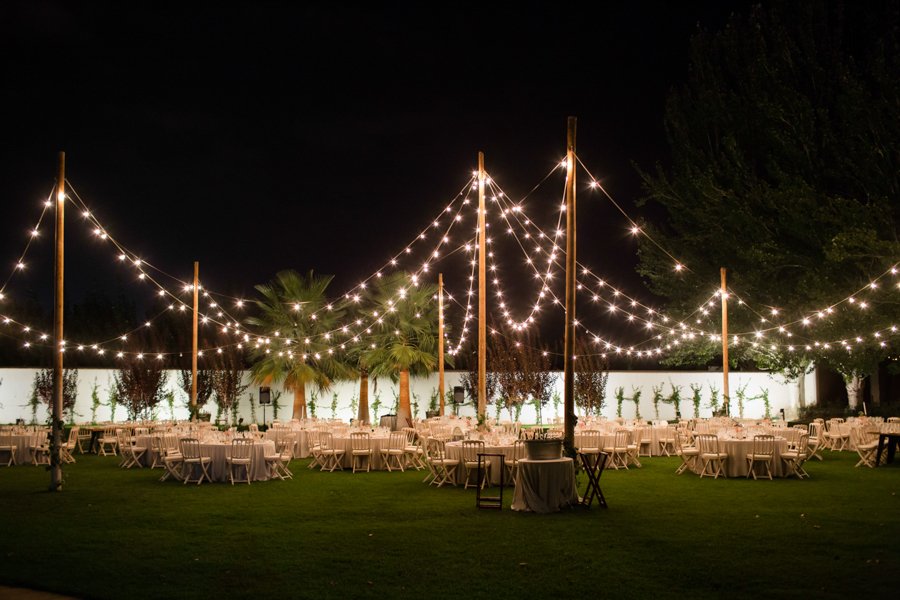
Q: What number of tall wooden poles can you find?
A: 6